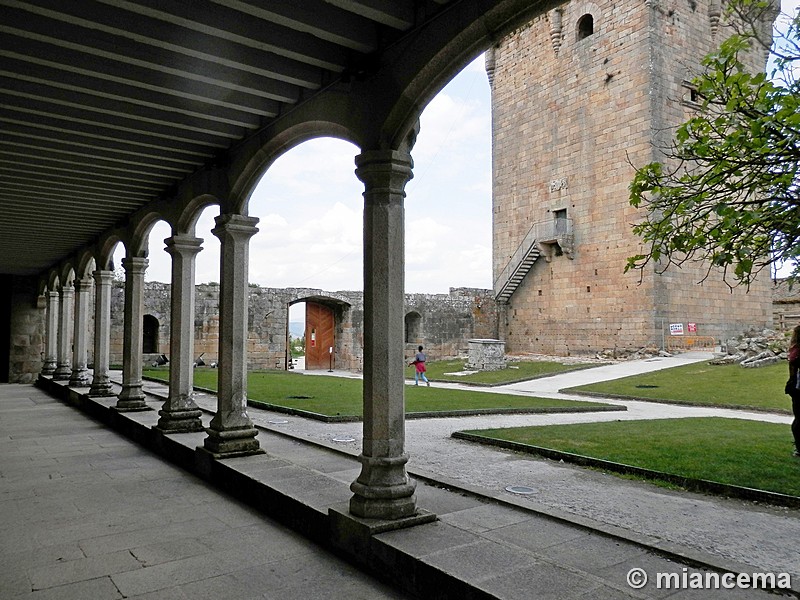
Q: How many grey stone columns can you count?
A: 8